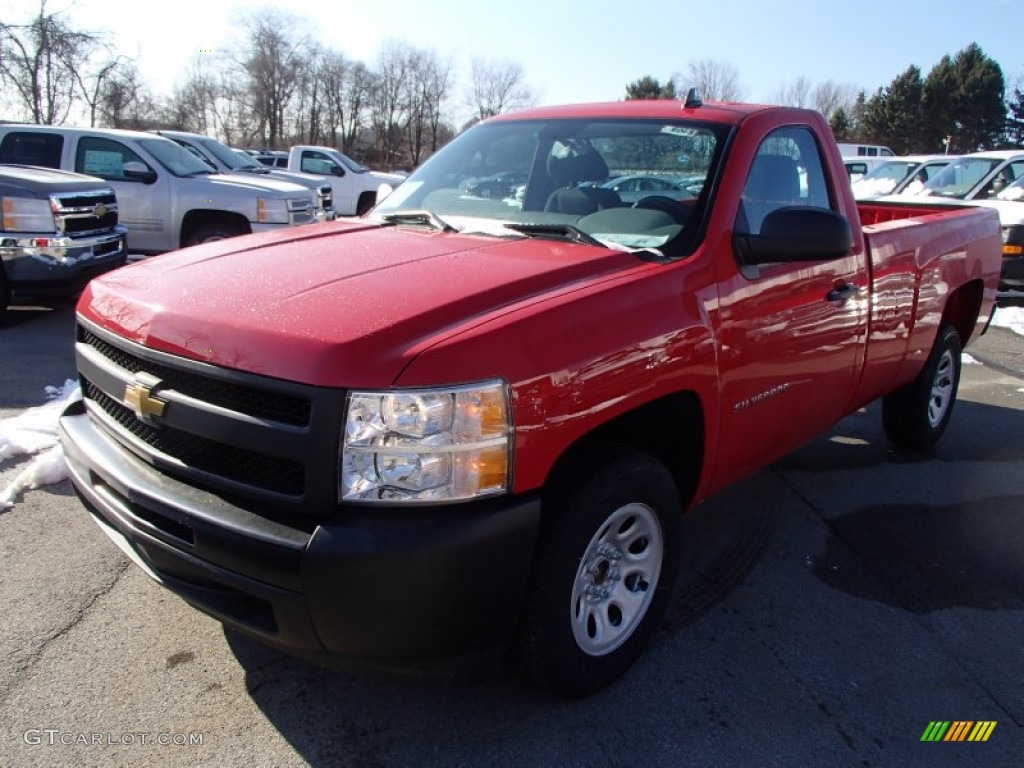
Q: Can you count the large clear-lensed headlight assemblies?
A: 1